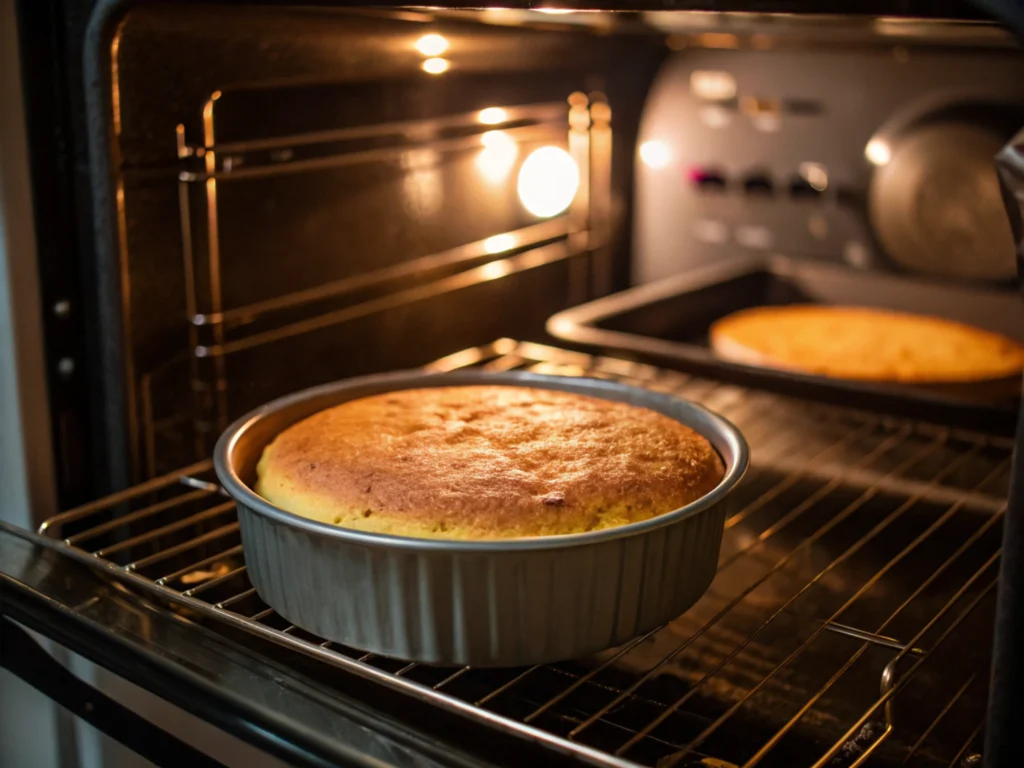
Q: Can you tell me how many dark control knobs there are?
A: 3